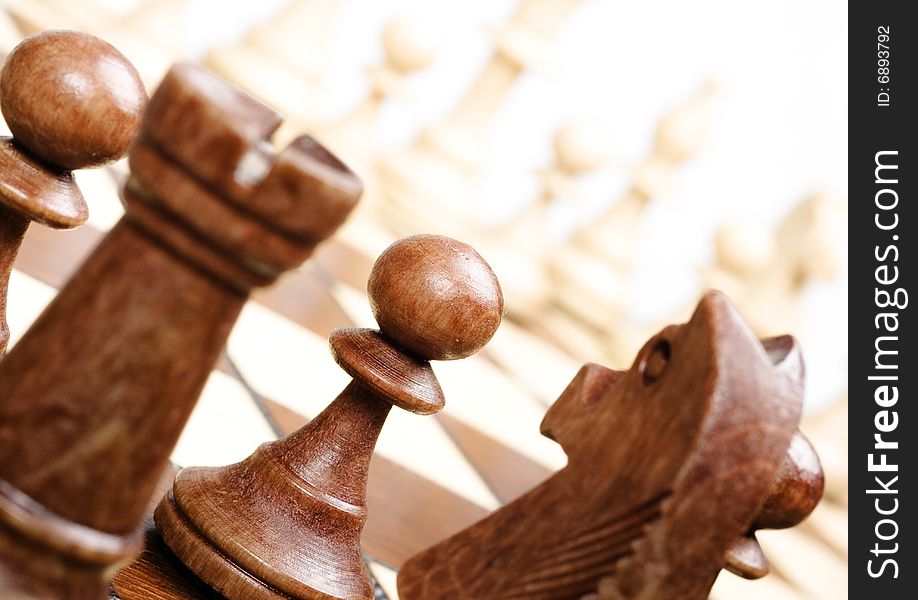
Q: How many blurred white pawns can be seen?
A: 3